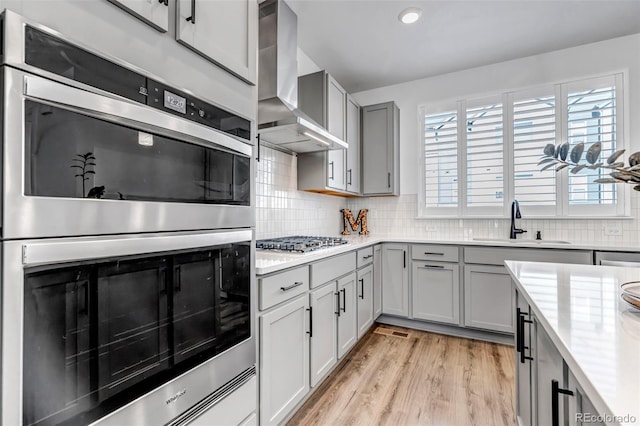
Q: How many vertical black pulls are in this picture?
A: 14